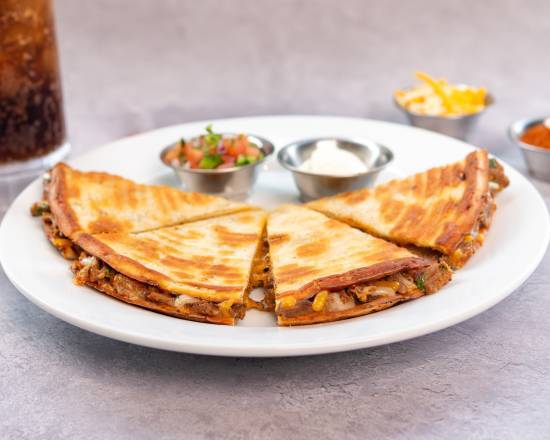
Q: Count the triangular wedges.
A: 4